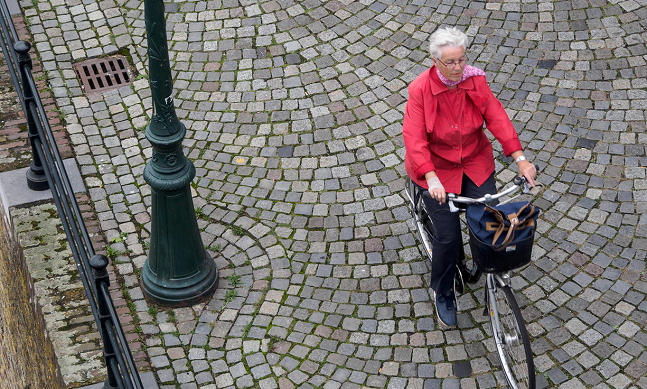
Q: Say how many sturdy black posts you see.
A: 2